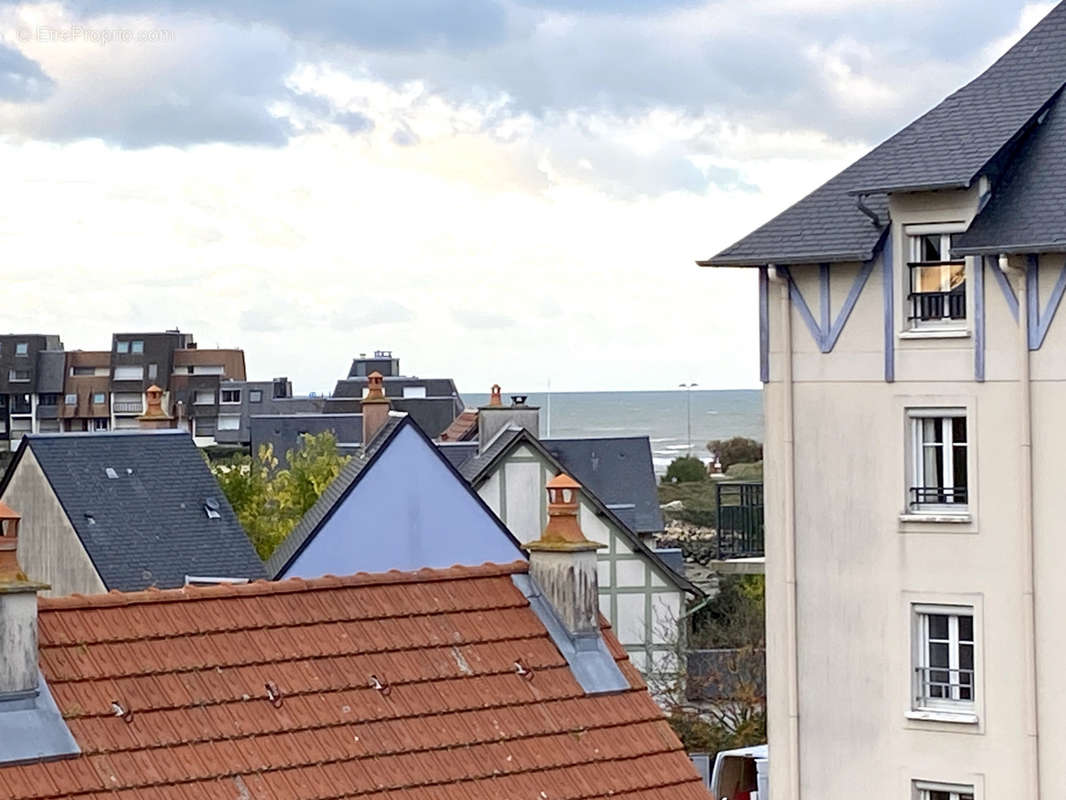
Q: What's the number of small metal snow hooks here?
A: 4